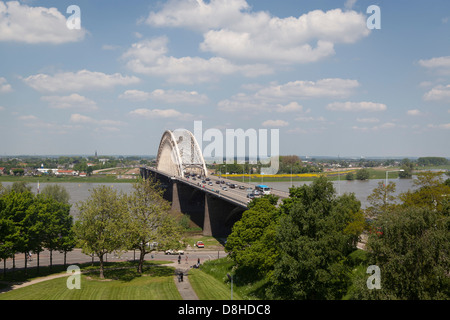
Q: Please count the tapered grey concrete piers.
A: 2